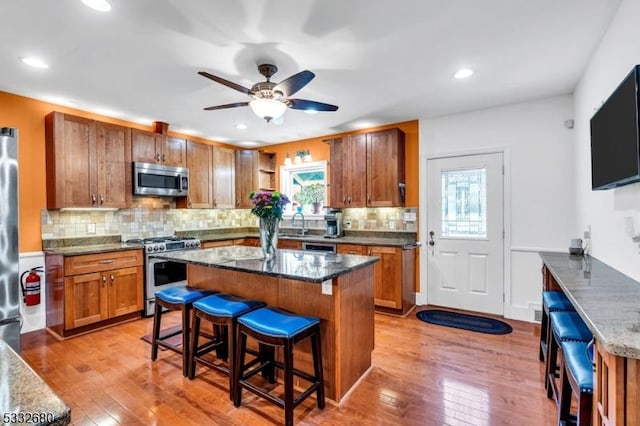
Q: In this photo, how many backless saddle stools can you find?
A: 6